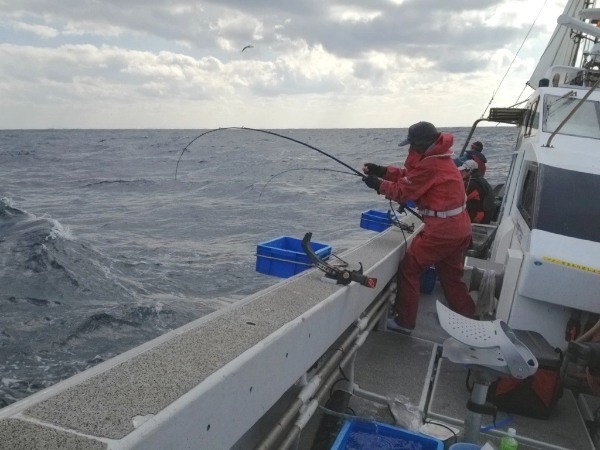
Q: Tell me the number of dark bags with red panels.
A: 1